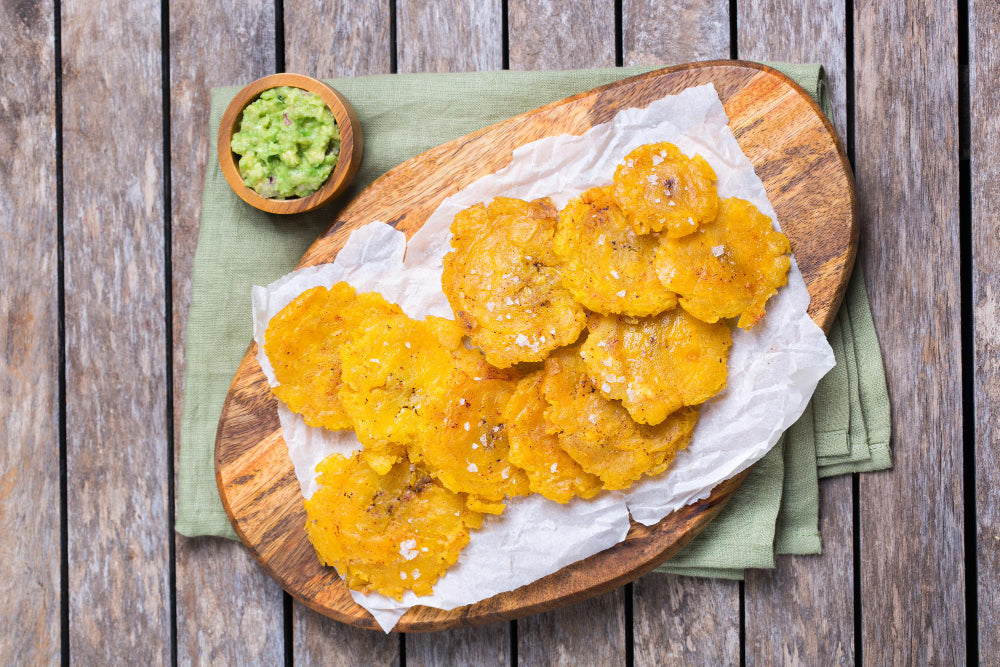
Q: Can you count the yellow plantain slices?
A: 11